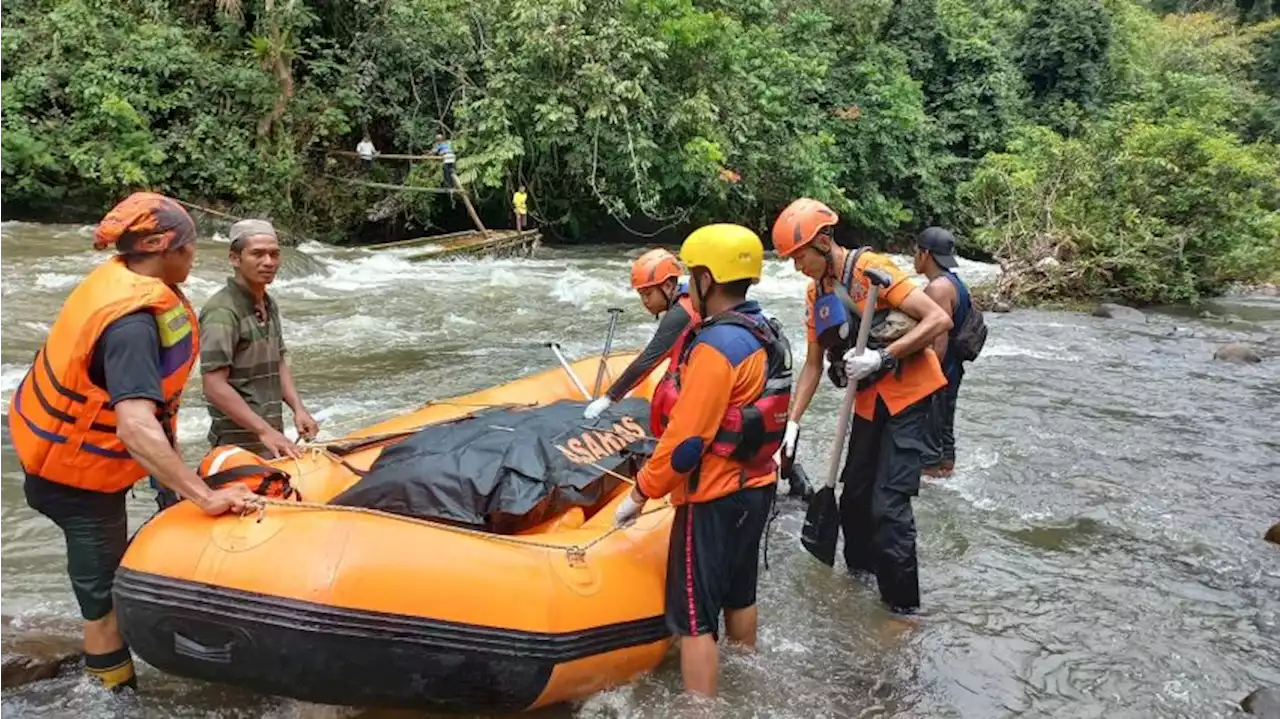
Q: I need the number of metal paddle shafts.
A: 3